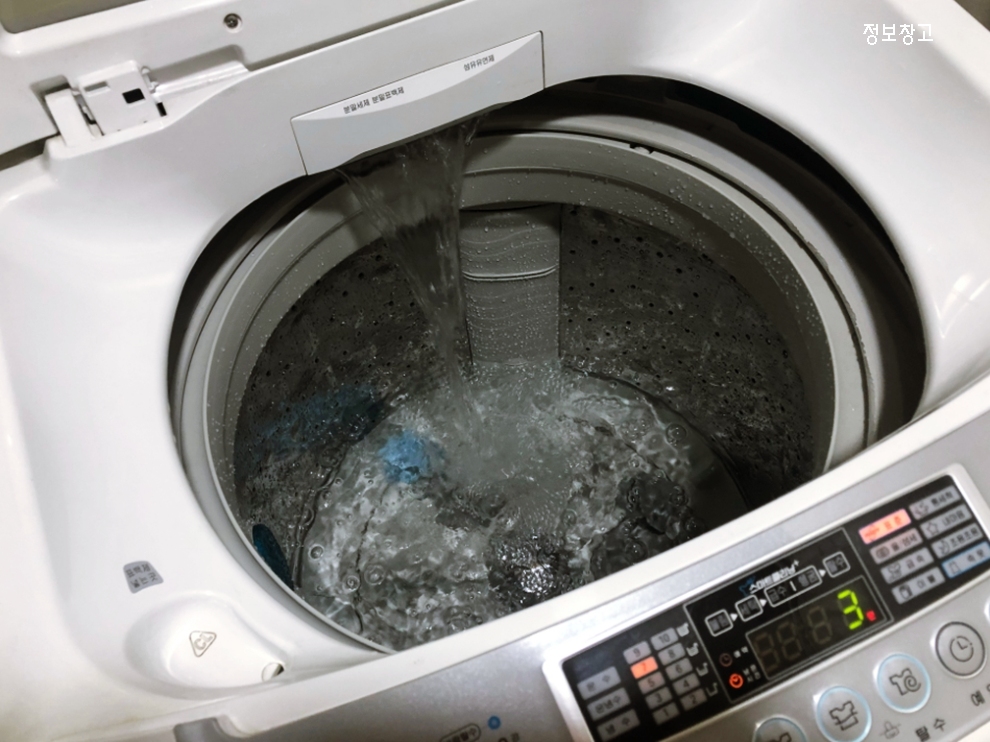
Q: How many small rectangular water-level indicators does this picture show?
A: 10